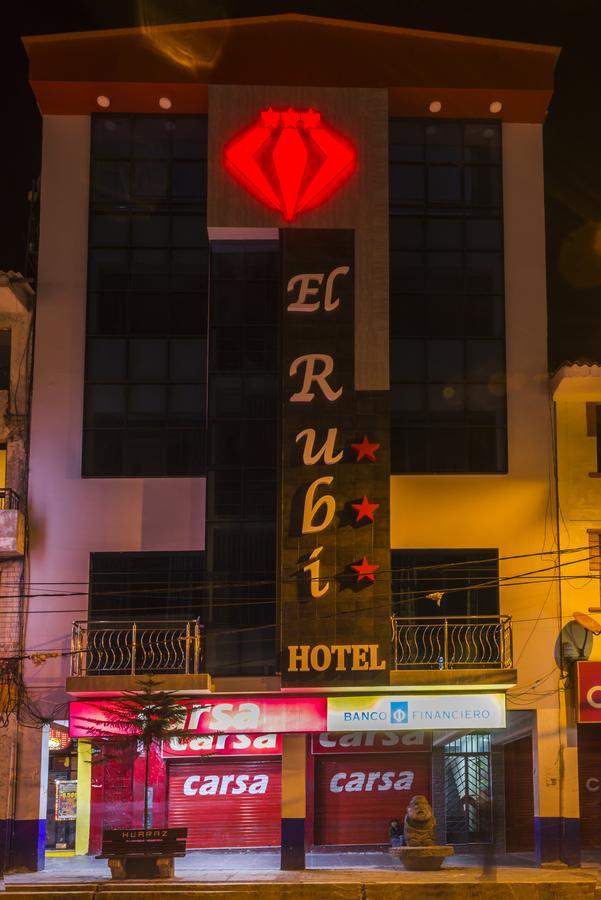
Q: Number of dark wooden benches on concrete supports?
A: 1